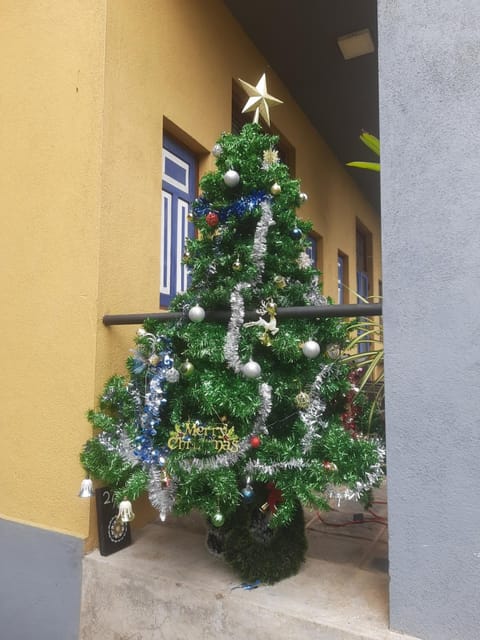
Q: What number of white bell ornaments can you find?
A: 2